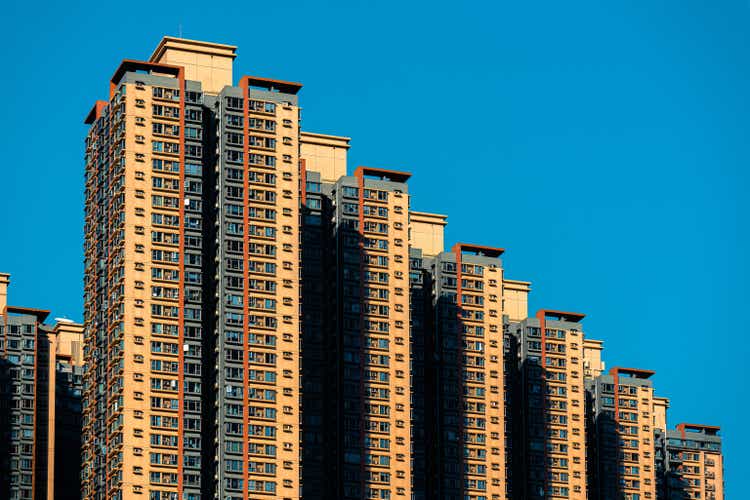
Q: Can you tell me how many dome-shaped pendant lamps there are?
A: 0